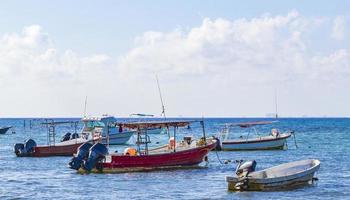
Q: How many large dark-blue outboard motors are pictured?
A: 4